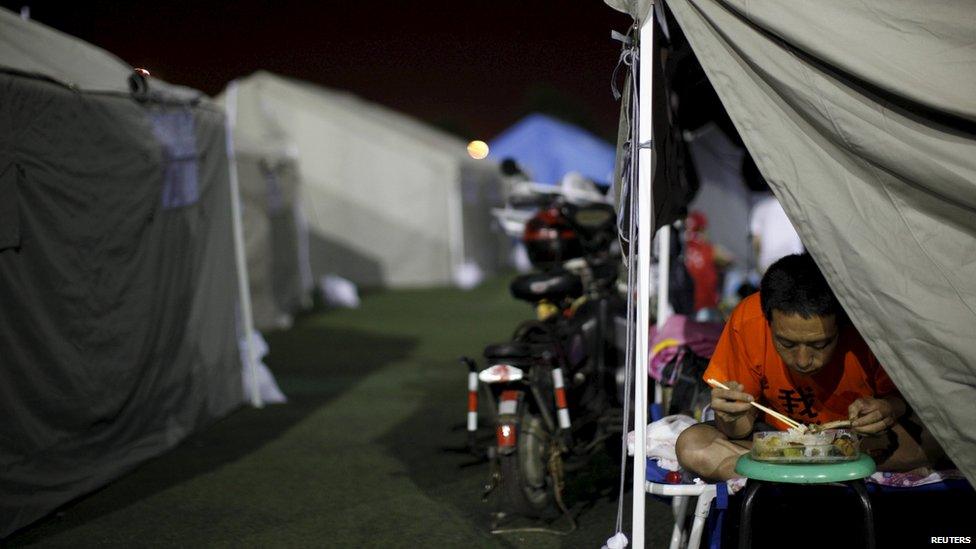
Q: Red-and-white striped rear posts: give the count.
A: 2